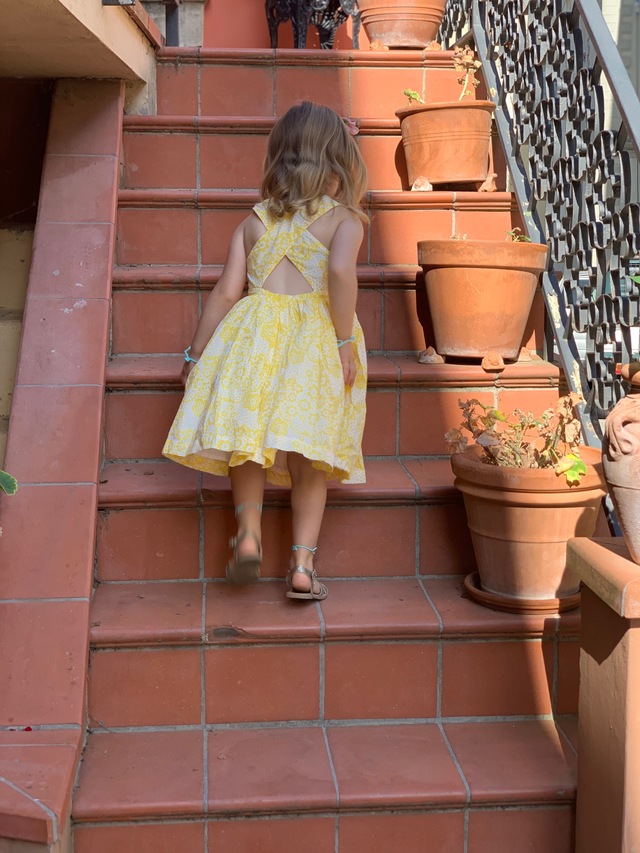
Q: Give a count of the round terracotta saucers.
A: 1